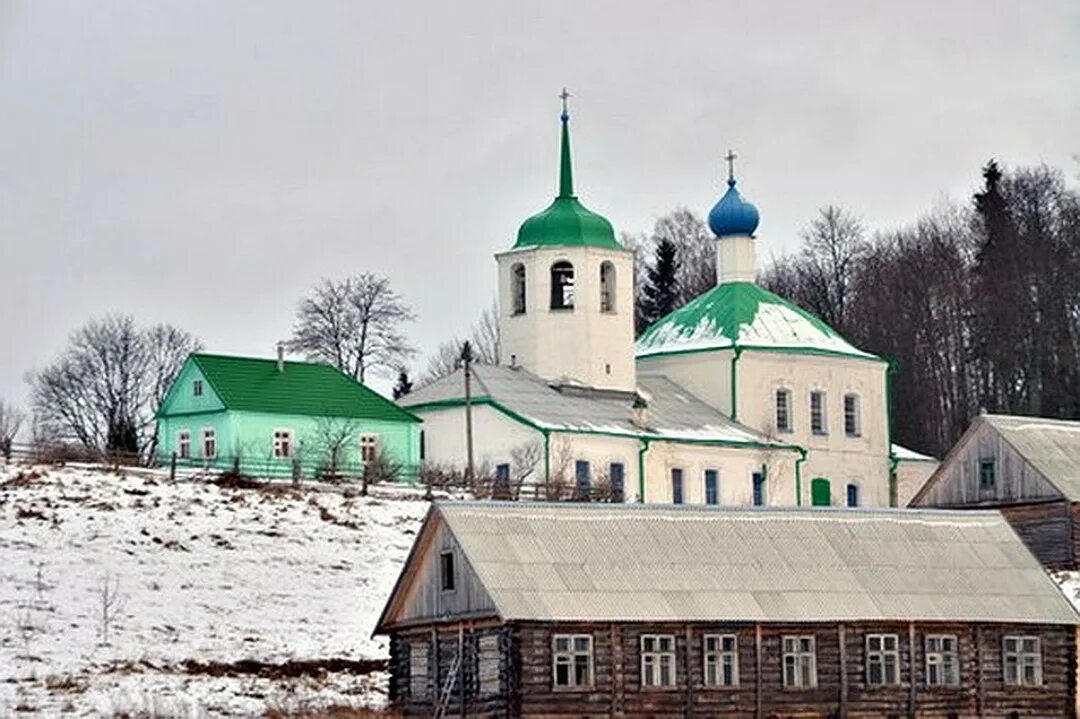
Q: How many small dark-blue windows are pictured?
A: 7